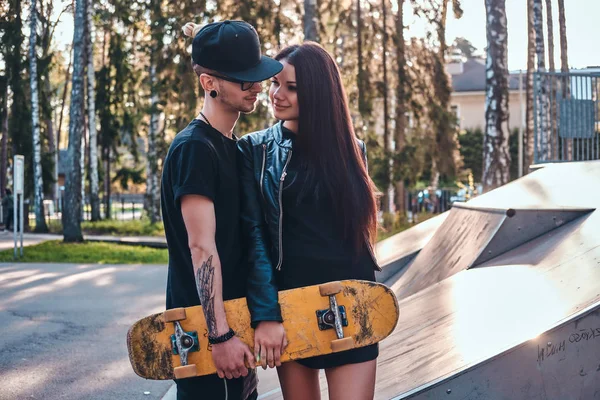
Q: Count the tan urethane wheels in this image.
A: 4